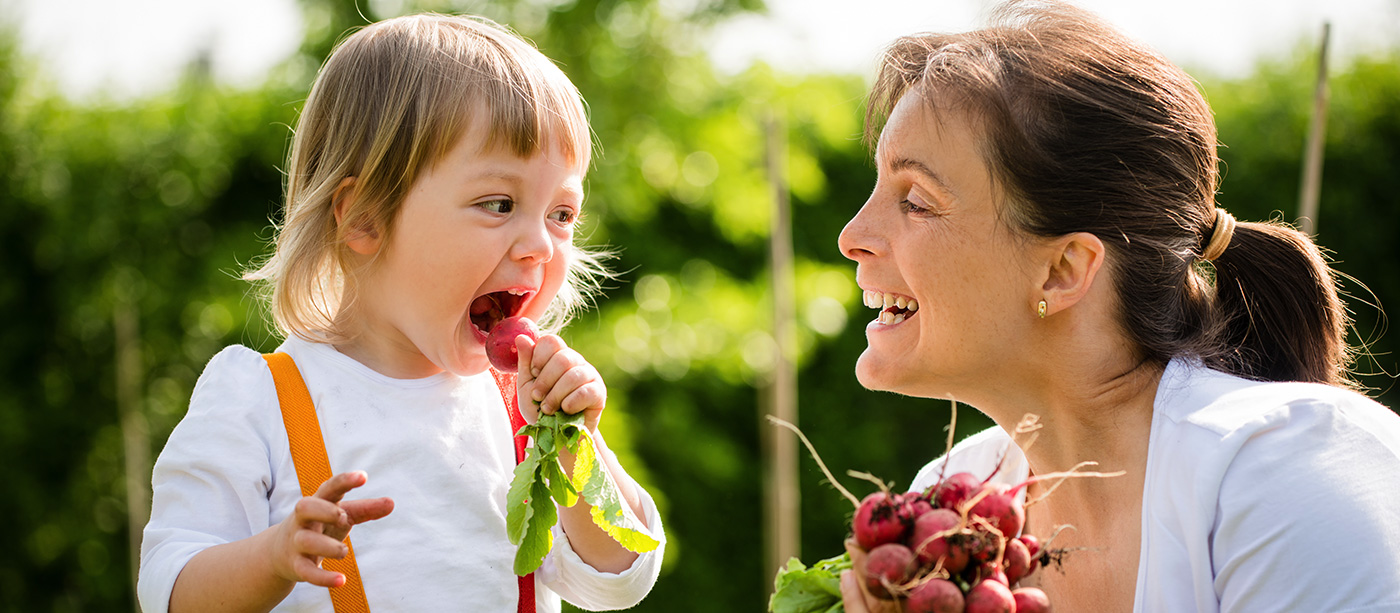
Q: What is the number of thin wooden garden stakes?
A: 3